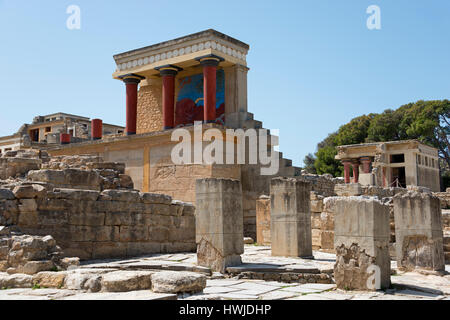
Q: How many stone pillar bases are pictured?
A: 4